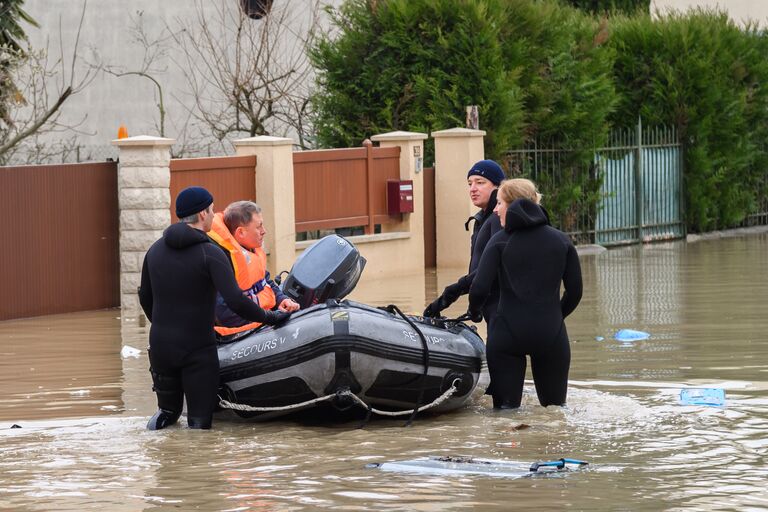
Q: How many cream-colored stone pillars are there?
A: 4